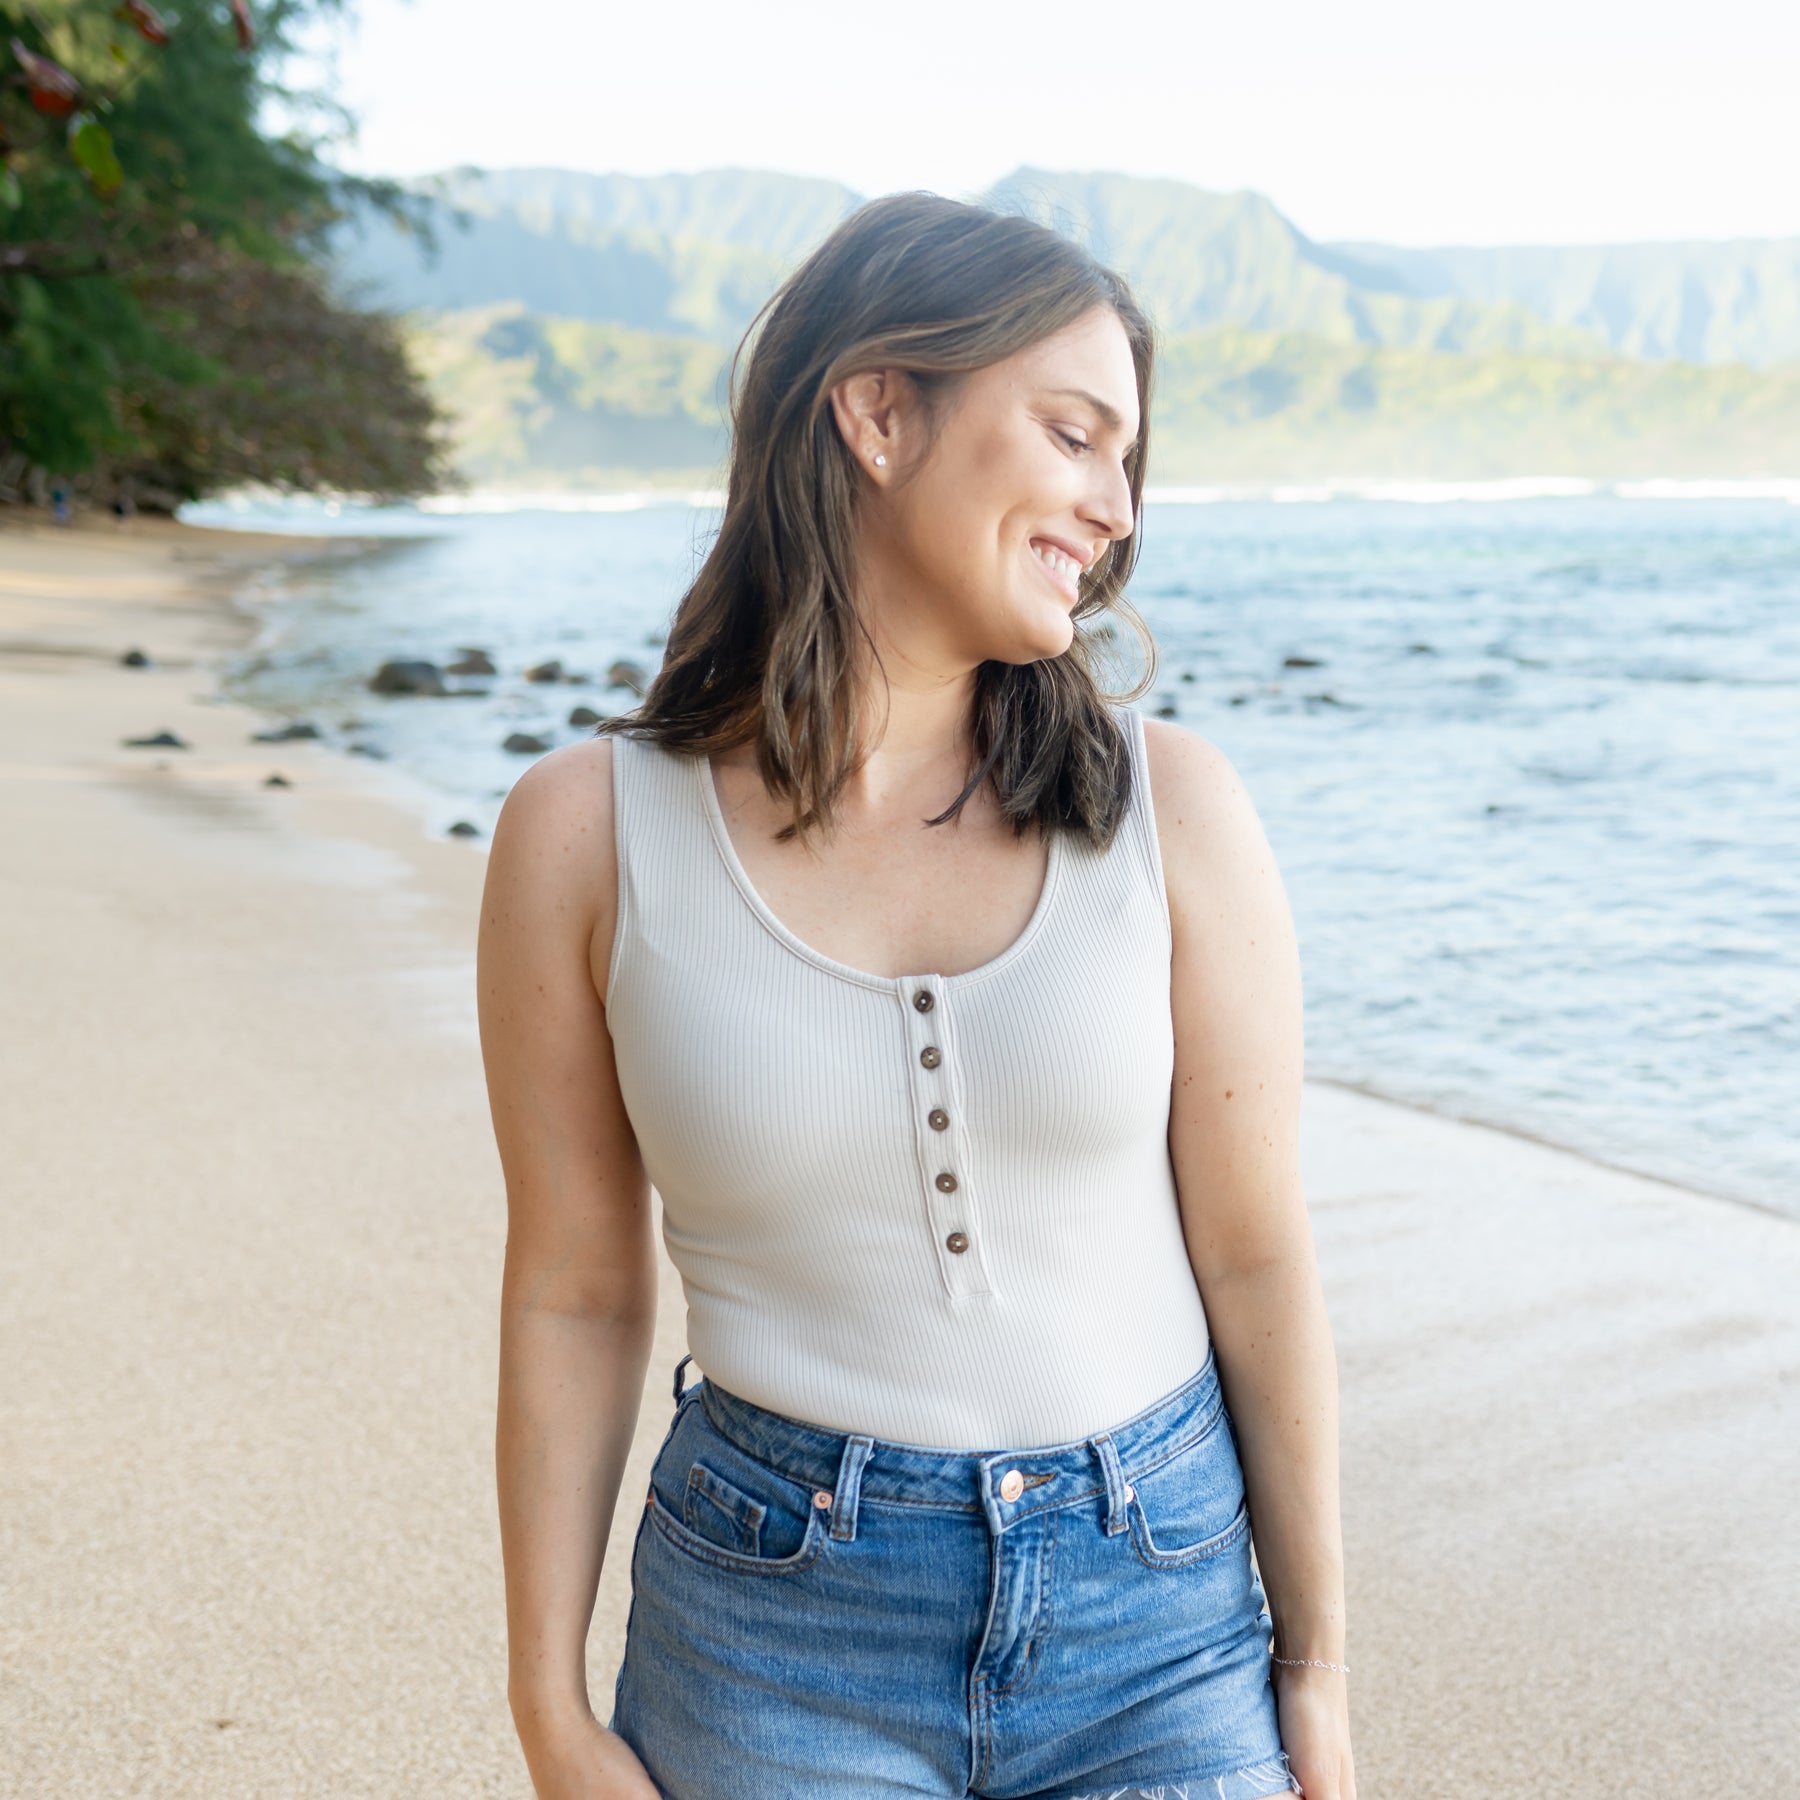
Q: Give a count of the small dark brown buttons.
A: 5